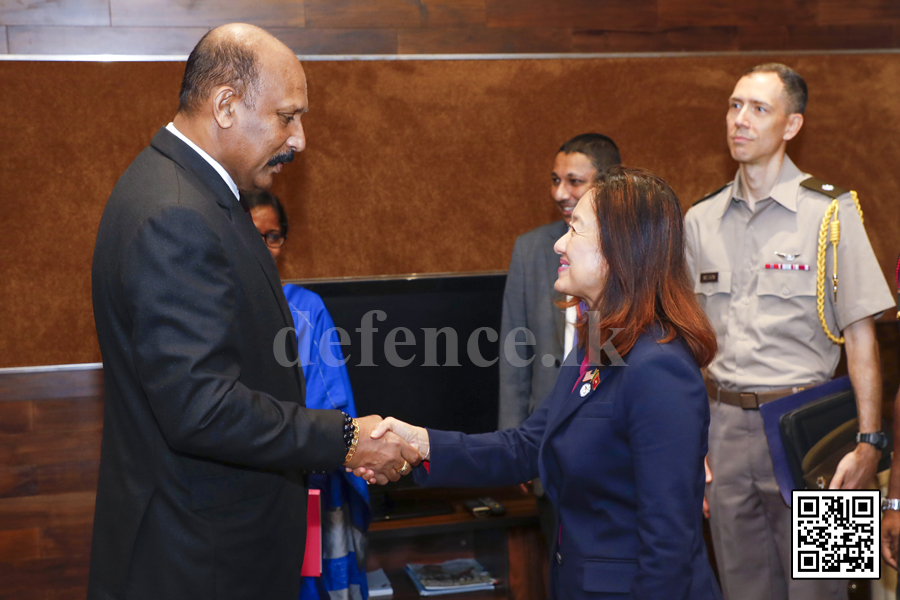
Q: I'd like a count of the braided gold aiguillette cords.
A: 1